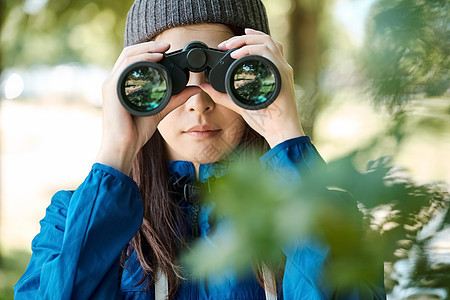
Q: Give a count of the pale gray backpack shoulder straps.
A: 2